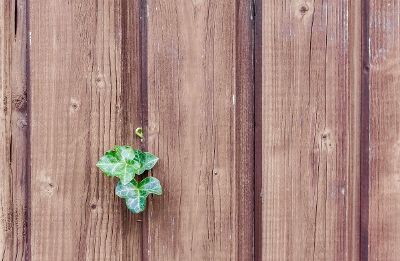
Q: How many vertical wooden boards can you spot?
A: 5